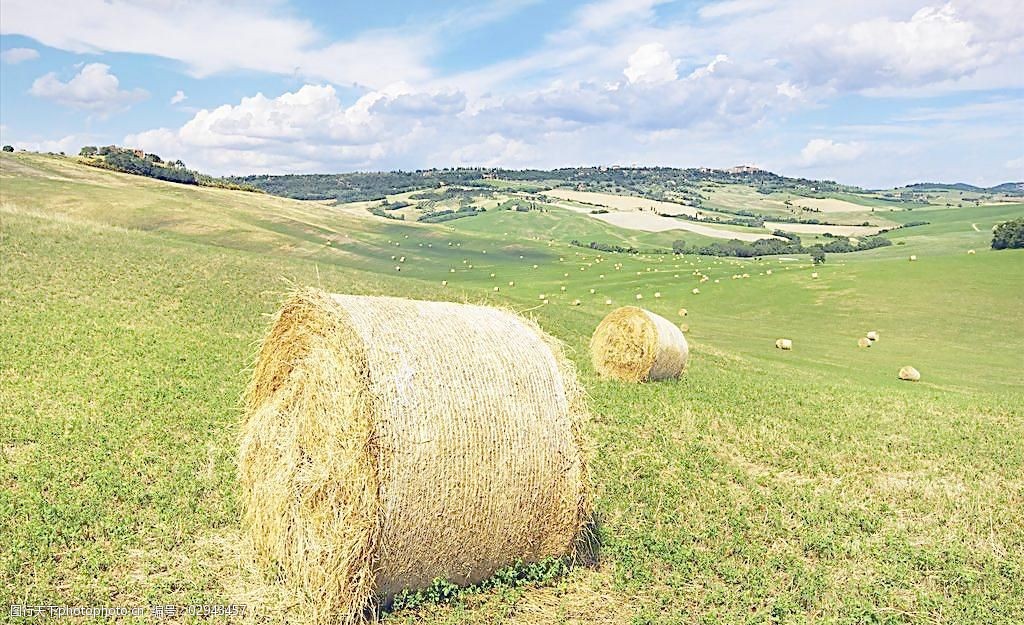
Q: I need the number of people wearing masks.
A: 0